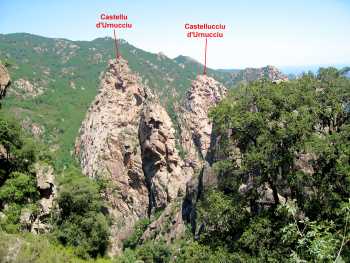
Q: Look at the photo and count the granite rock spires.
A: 2